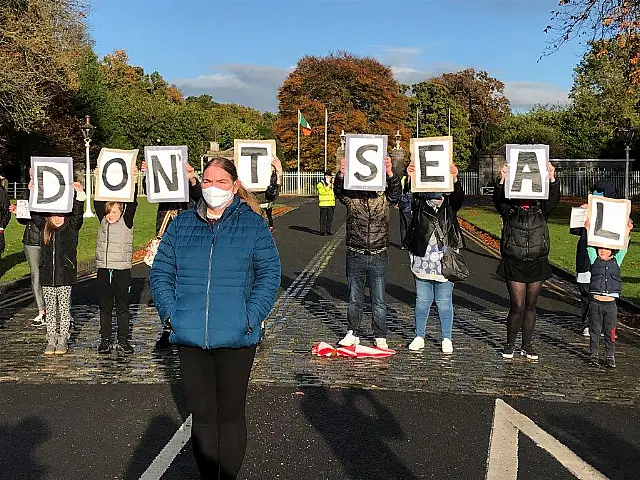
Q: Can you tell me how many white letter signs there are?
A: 8